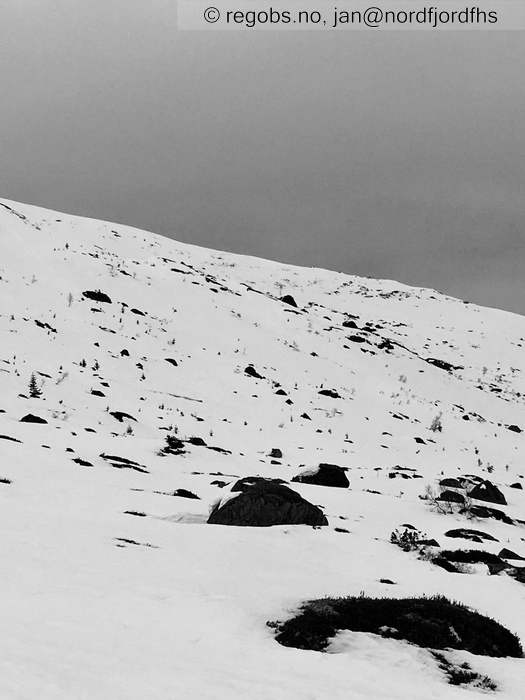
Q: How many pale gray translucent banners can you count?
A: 1